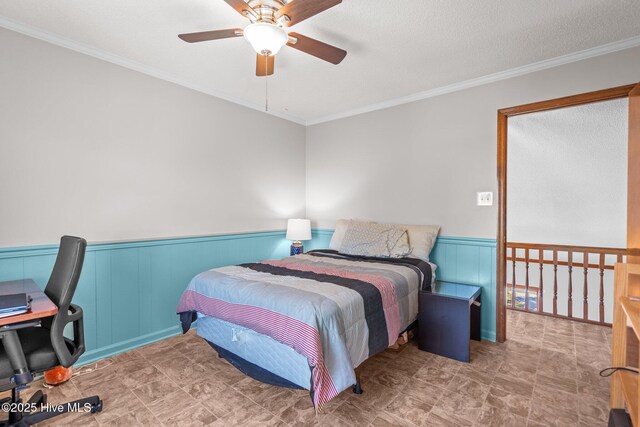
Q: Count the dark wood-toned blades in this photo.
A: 5